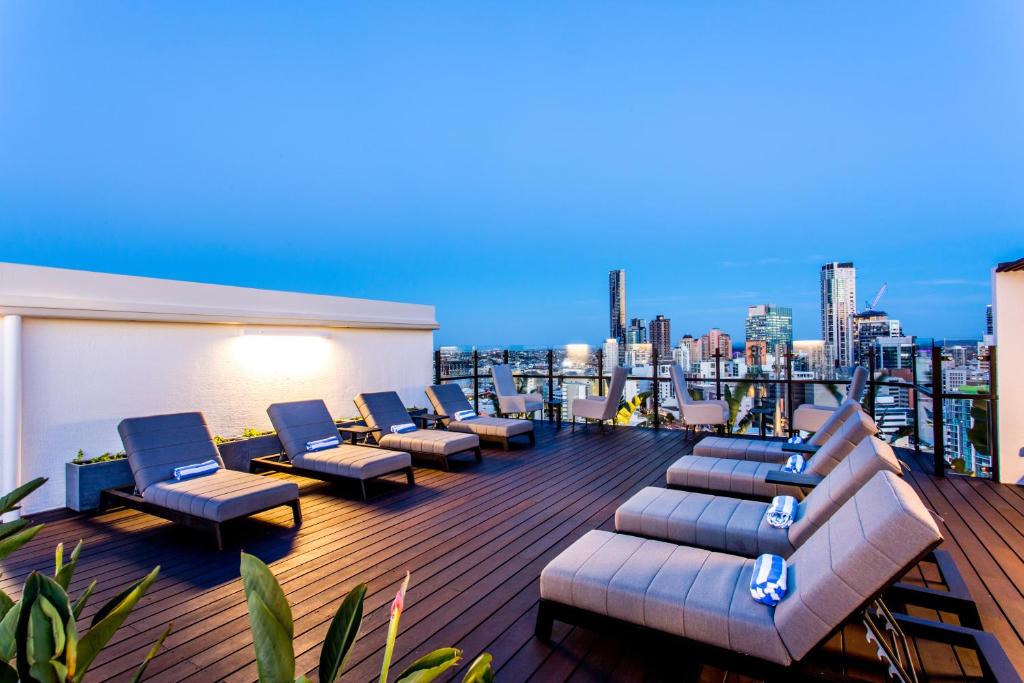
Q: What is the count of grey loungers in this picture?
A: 8